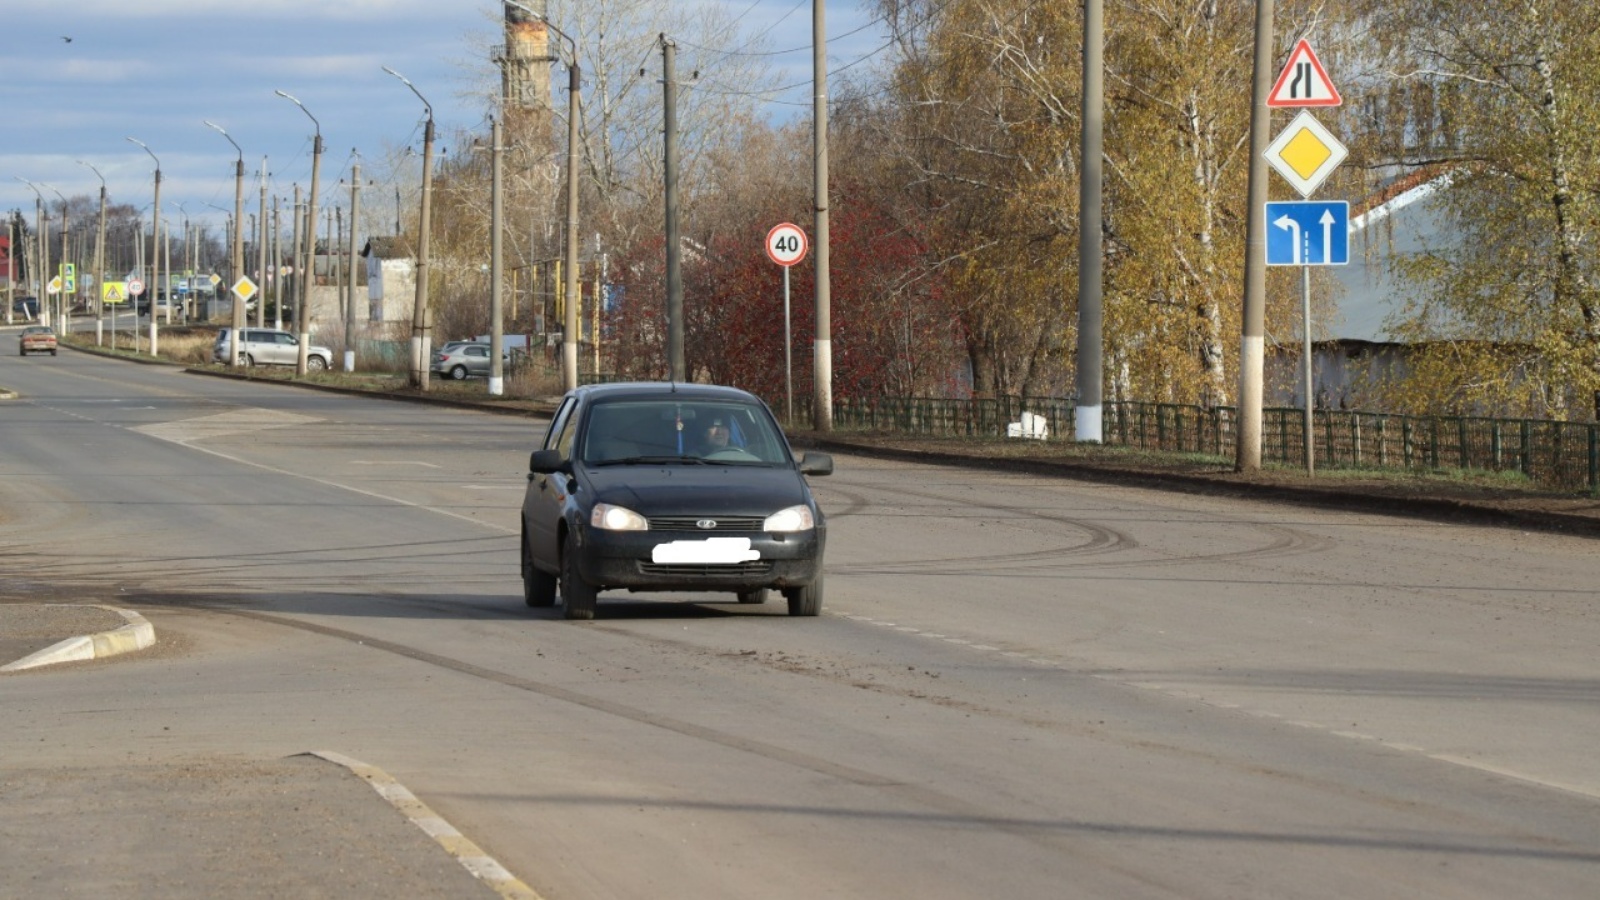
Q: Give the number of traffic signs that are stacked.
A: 3